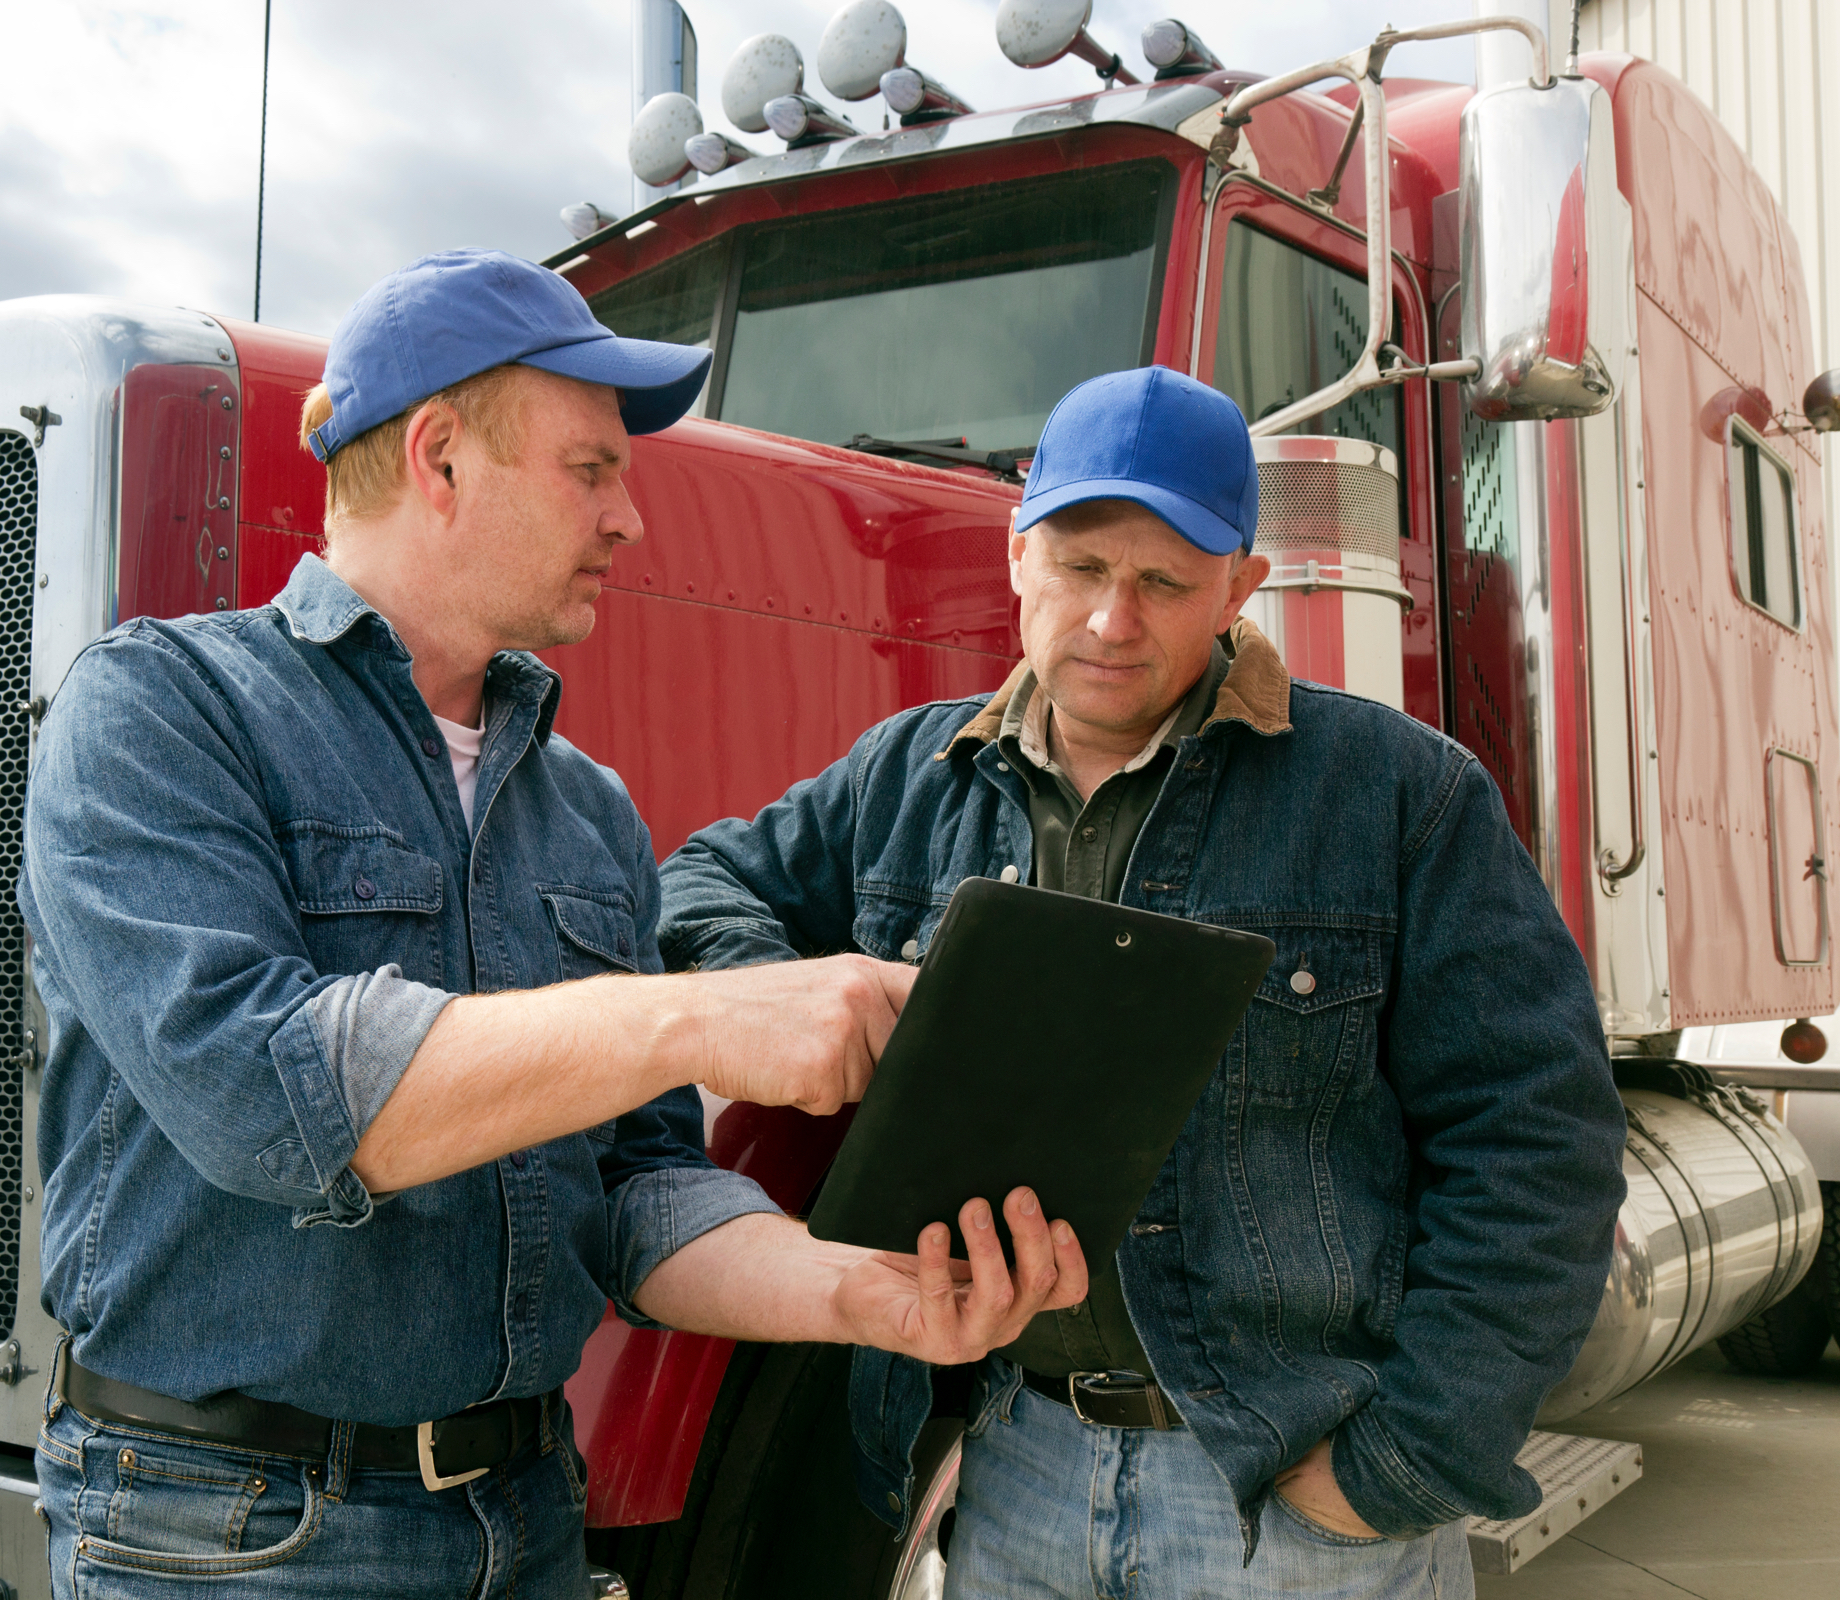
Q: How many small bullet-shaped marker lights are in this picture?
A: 5